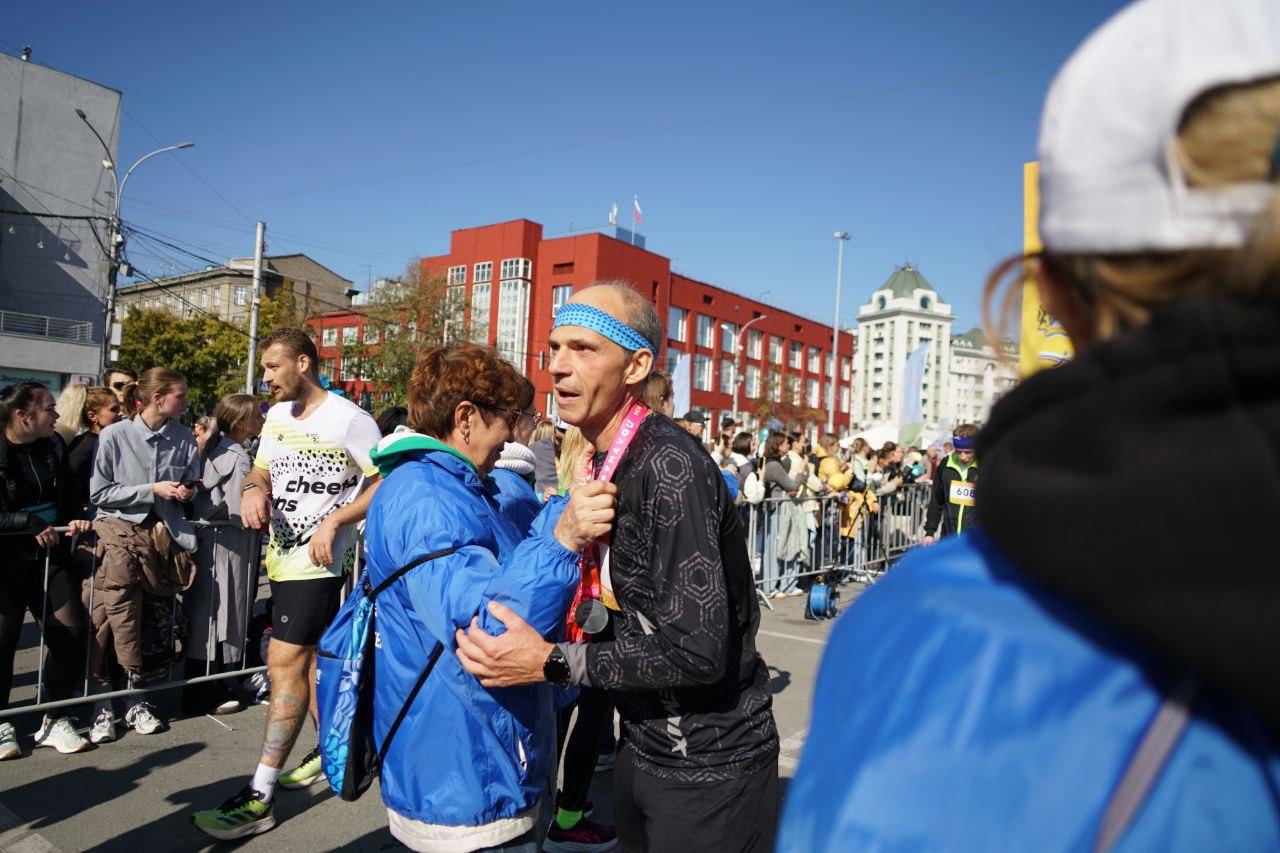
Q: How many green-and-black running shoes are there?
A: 2